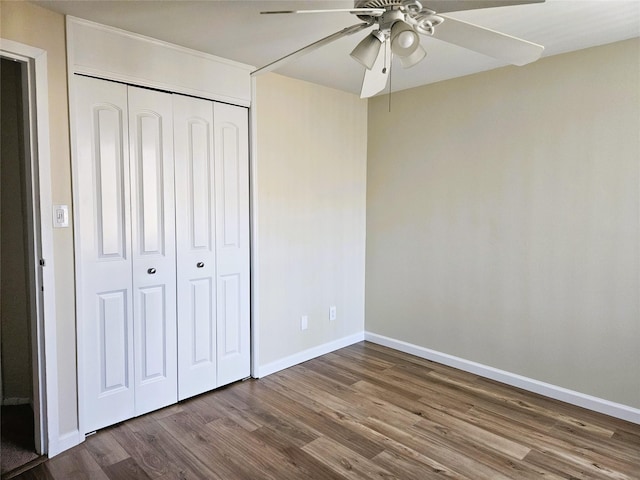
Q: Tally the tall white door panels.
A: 4